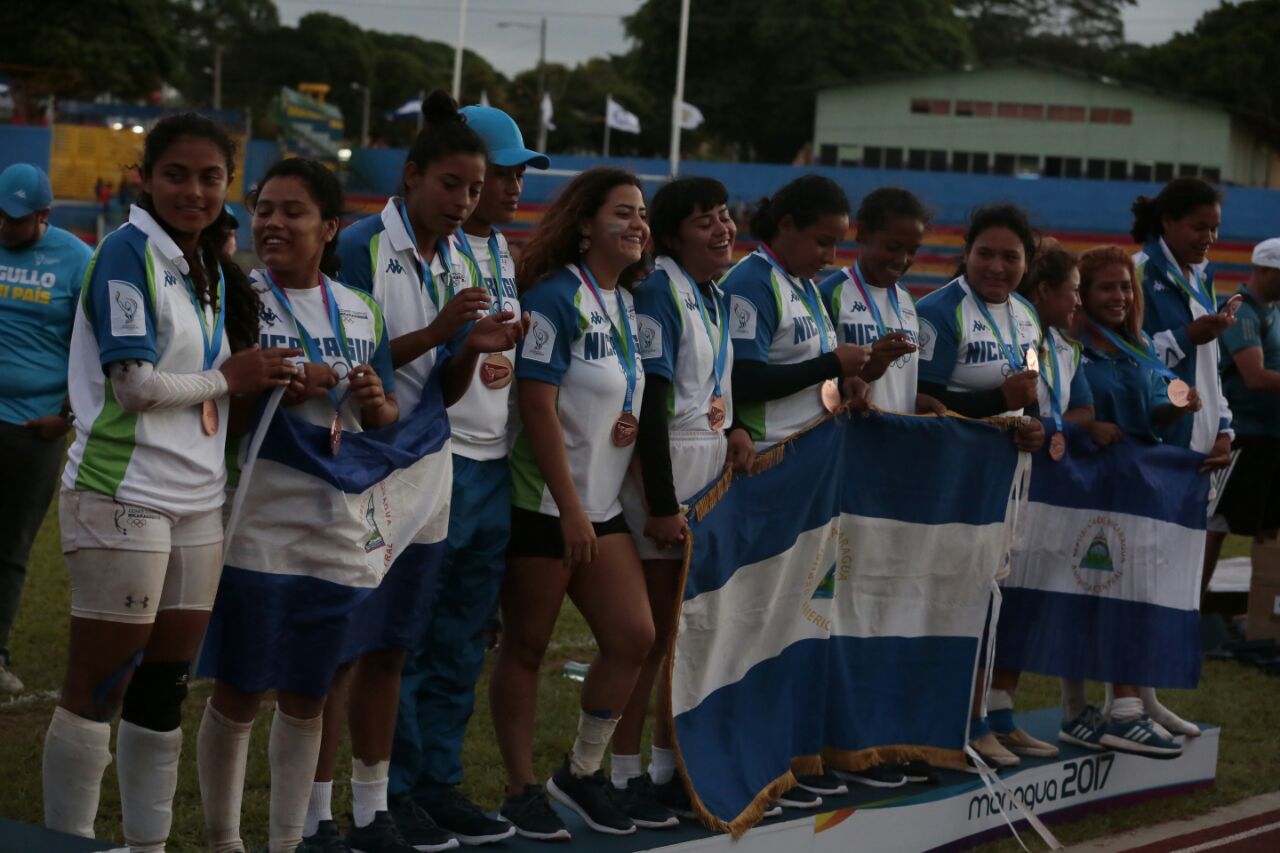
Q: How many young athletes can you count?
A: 12